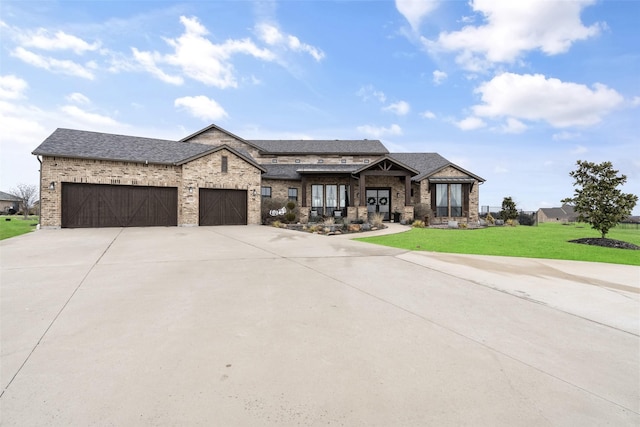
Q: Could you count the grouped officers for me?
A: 0